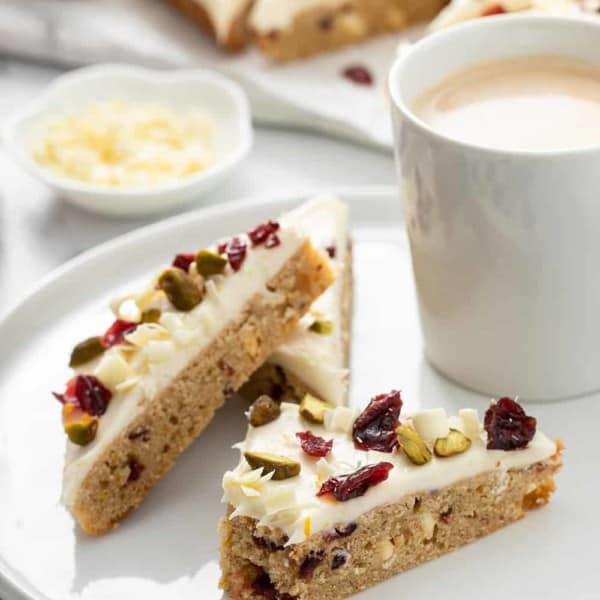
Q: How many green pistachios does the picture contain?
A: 11